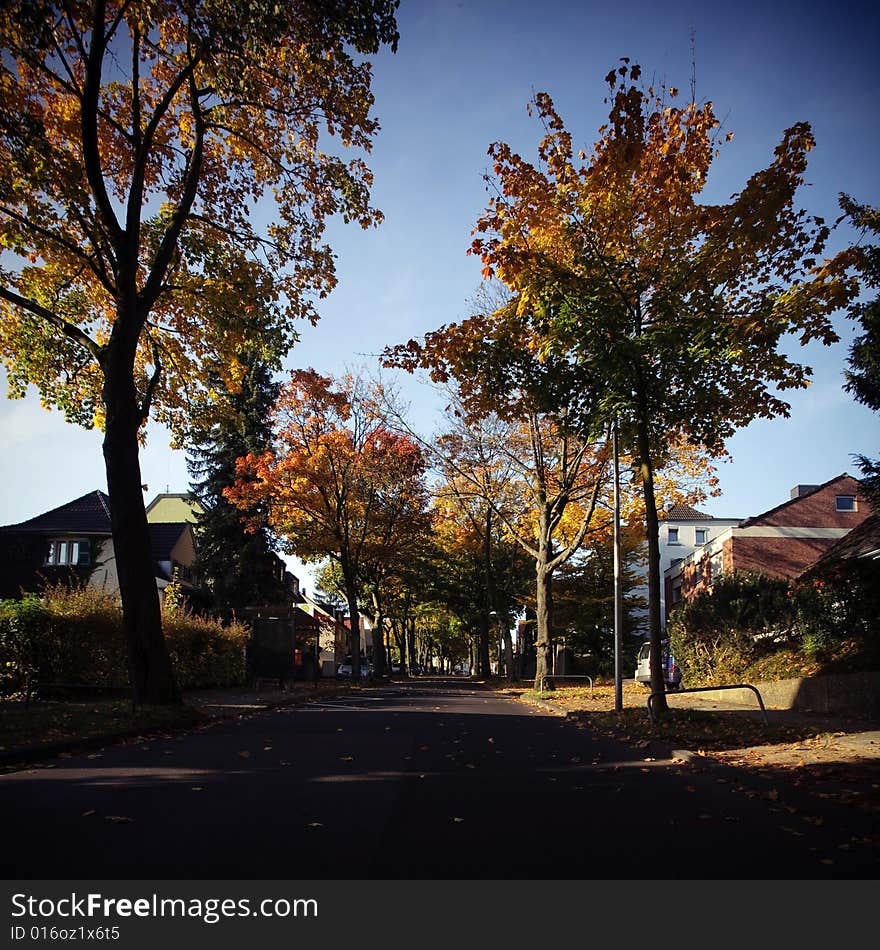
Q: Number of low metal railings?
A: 2